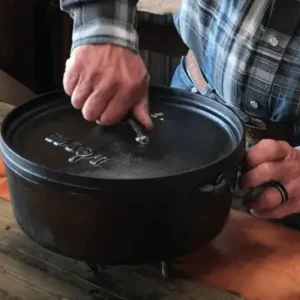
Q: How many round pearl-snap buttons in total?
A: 2